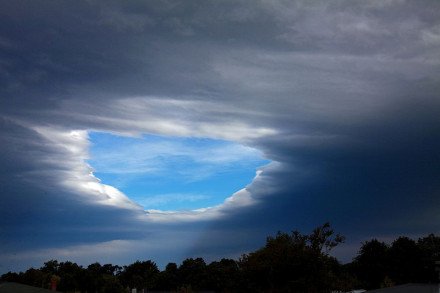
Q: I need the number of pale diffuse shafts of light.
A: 1